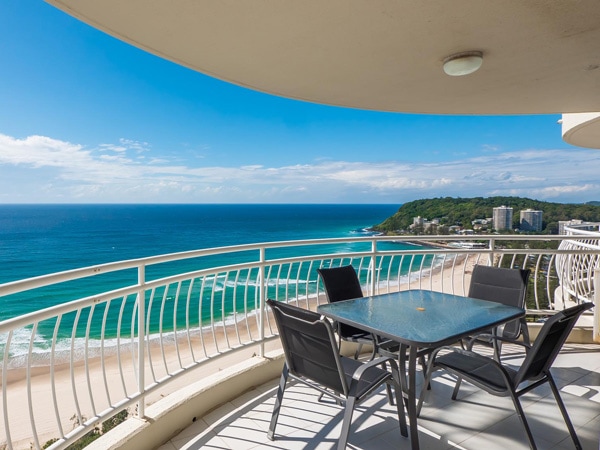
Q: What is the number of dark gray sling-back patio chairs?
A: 4